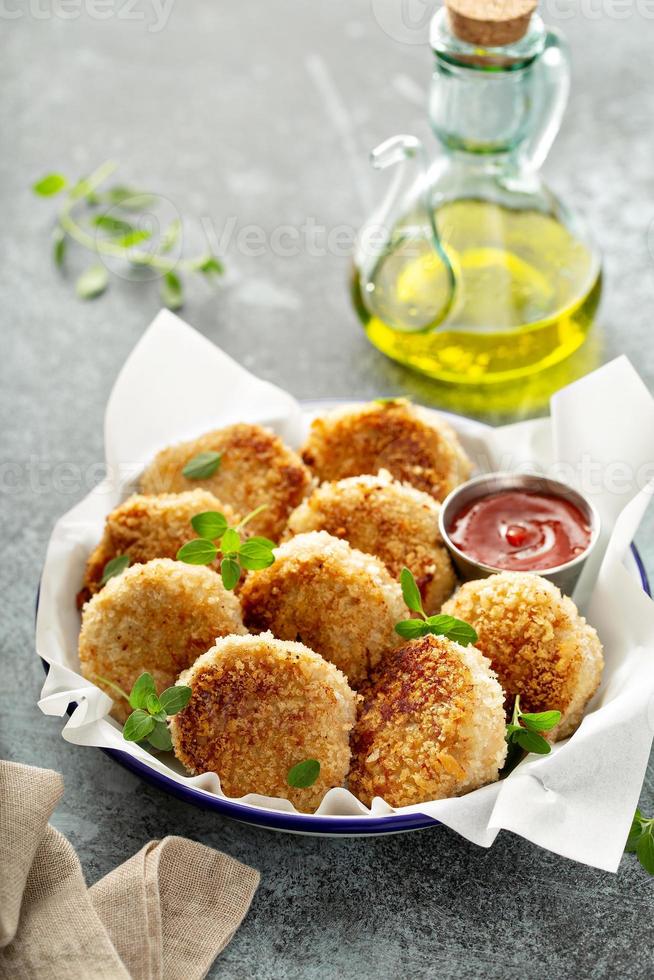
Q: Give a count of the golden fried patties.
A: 9